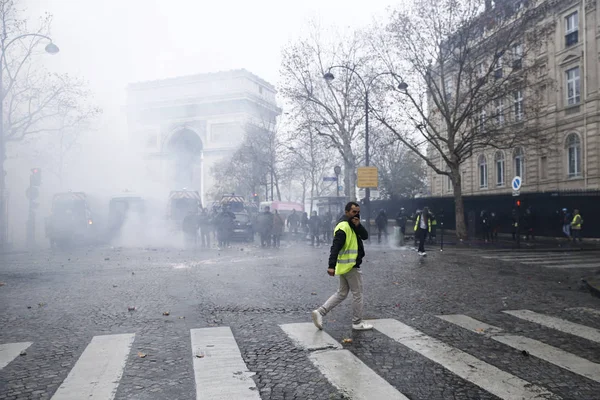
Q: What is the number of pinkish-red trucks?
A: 1